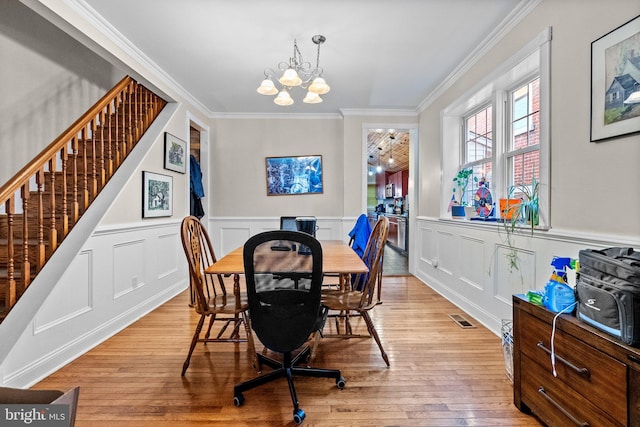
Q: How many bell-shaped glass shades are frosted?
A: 5